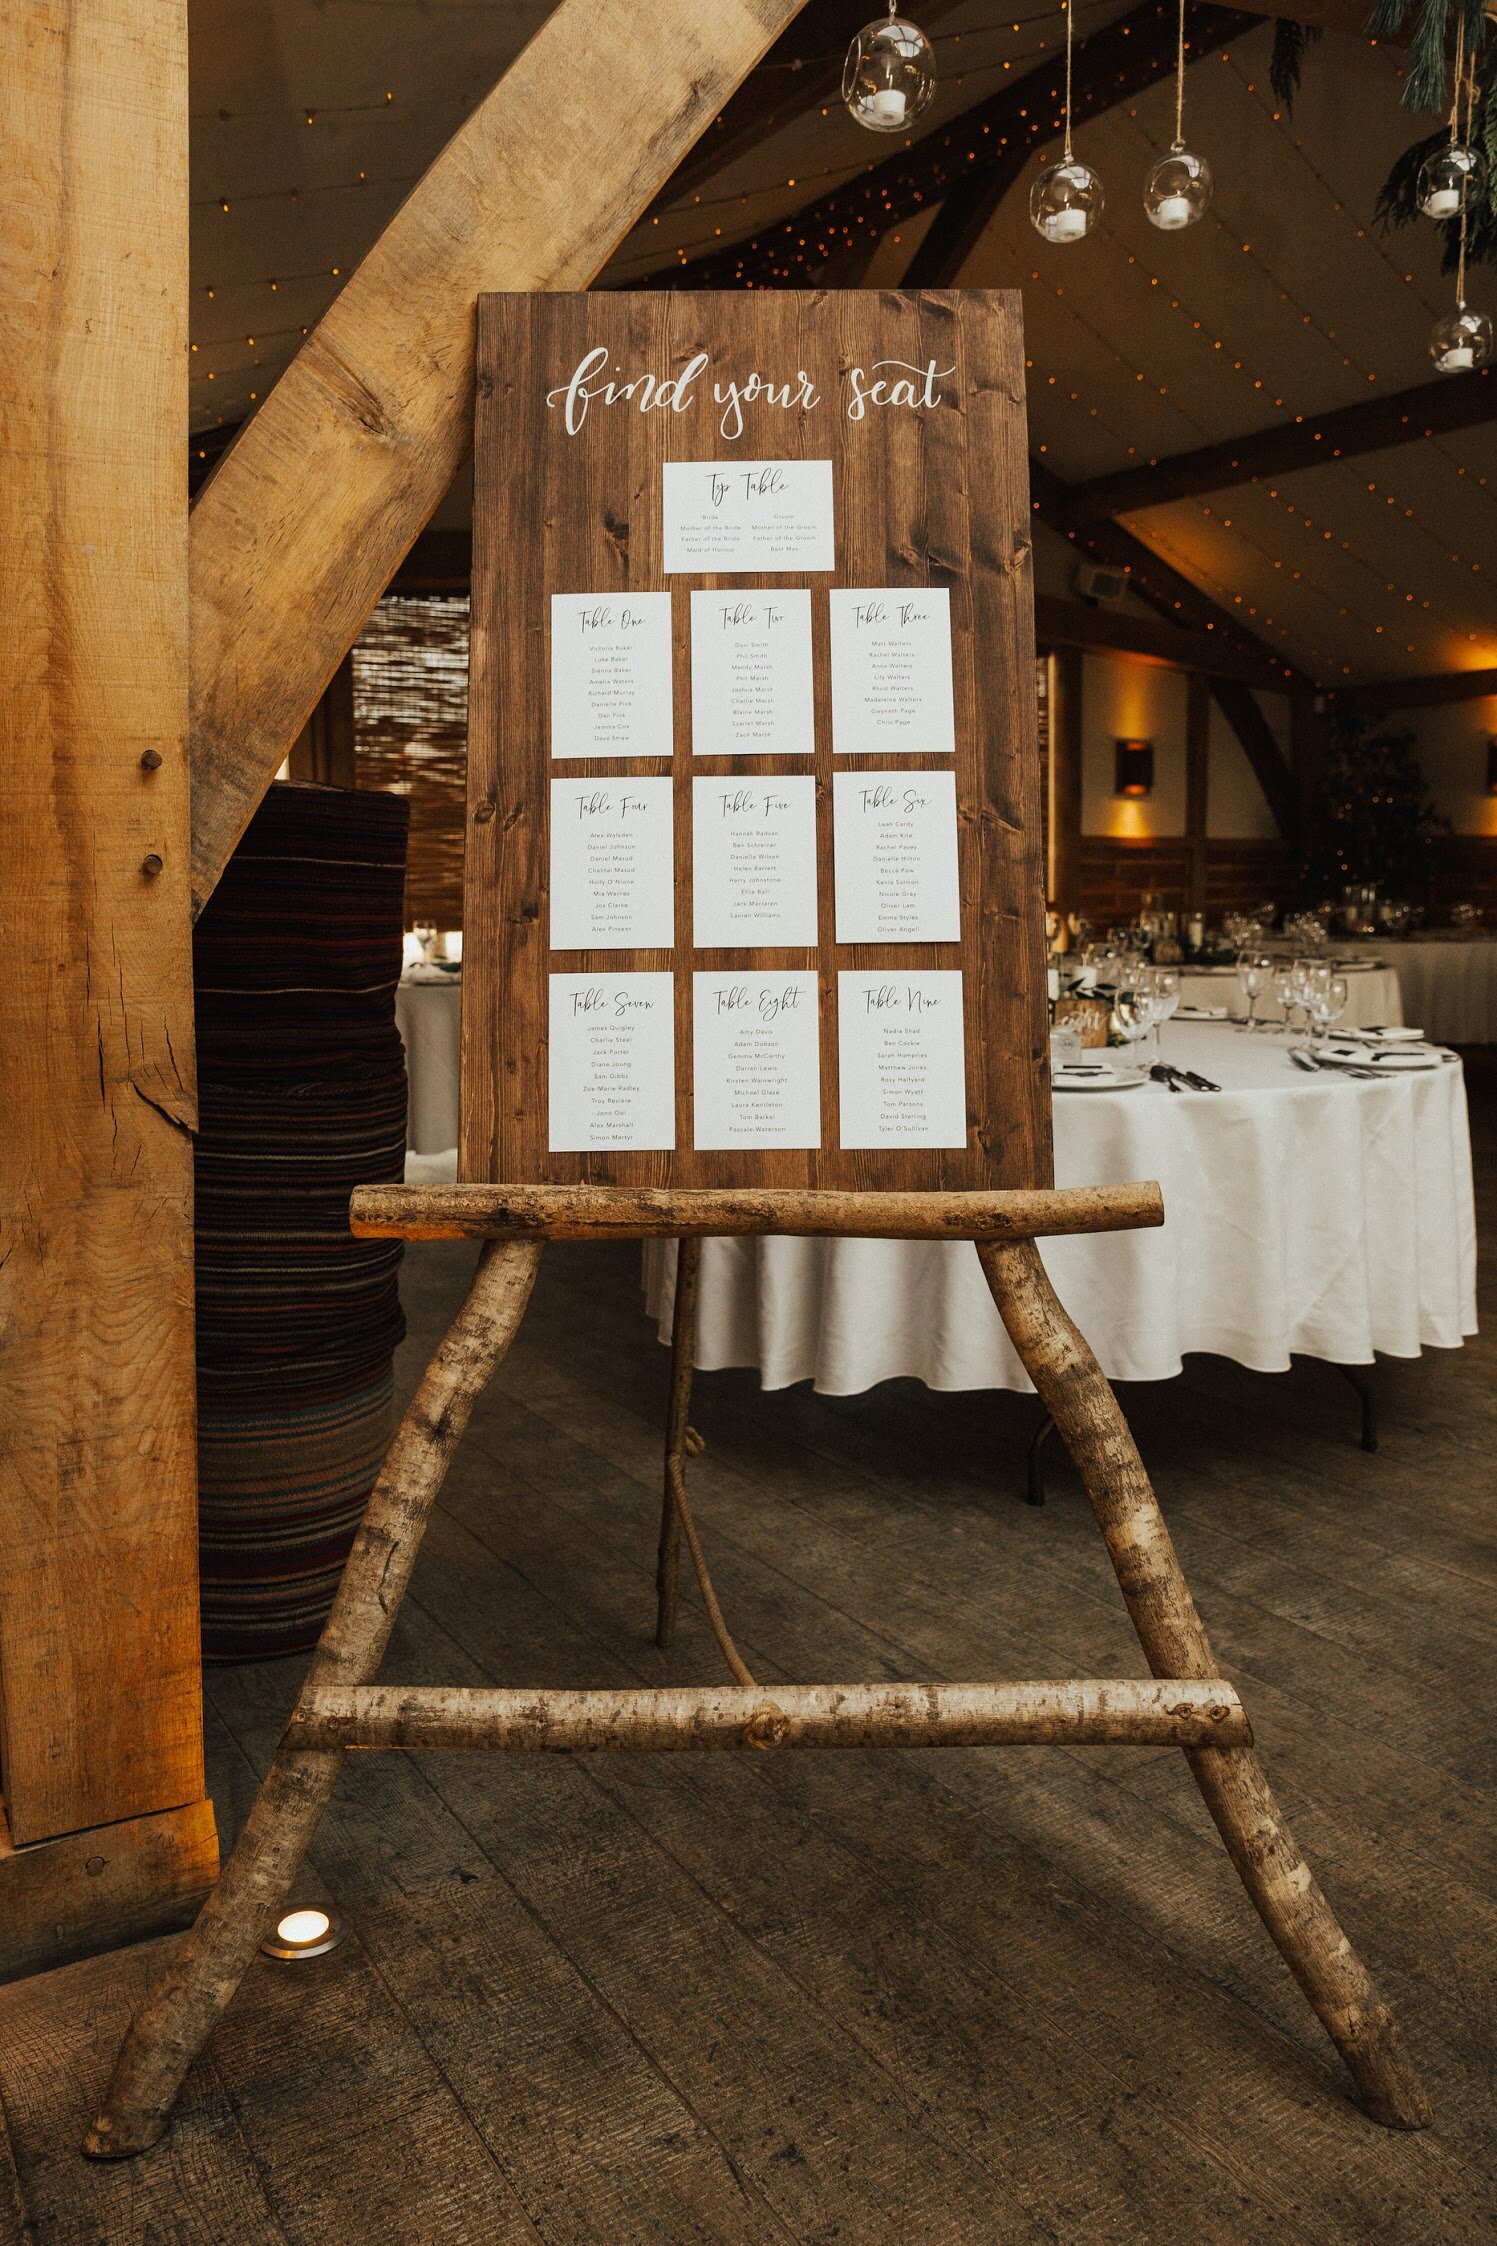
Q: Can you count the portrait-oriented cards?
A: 9